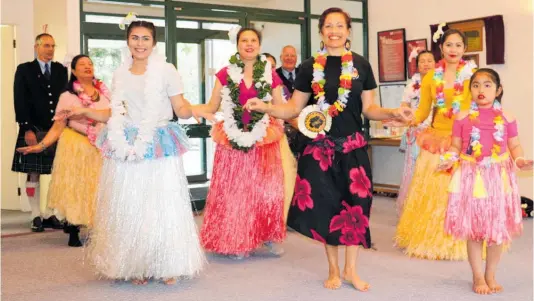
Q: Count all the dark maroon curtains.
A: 2